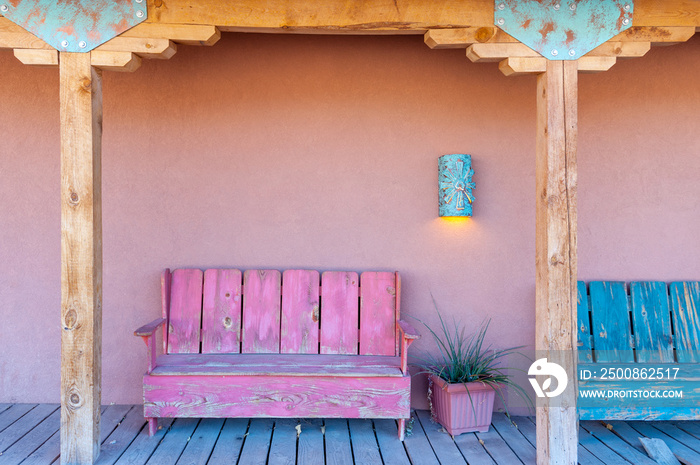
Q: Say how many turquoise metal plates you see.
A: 2